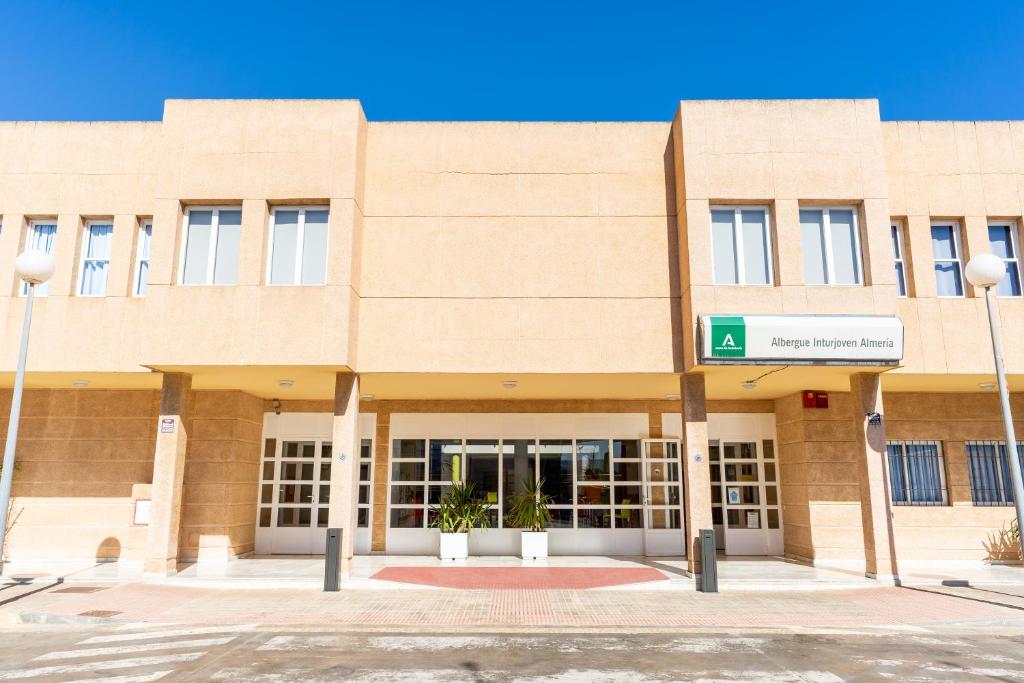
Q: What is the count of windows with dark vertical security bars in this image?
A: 2